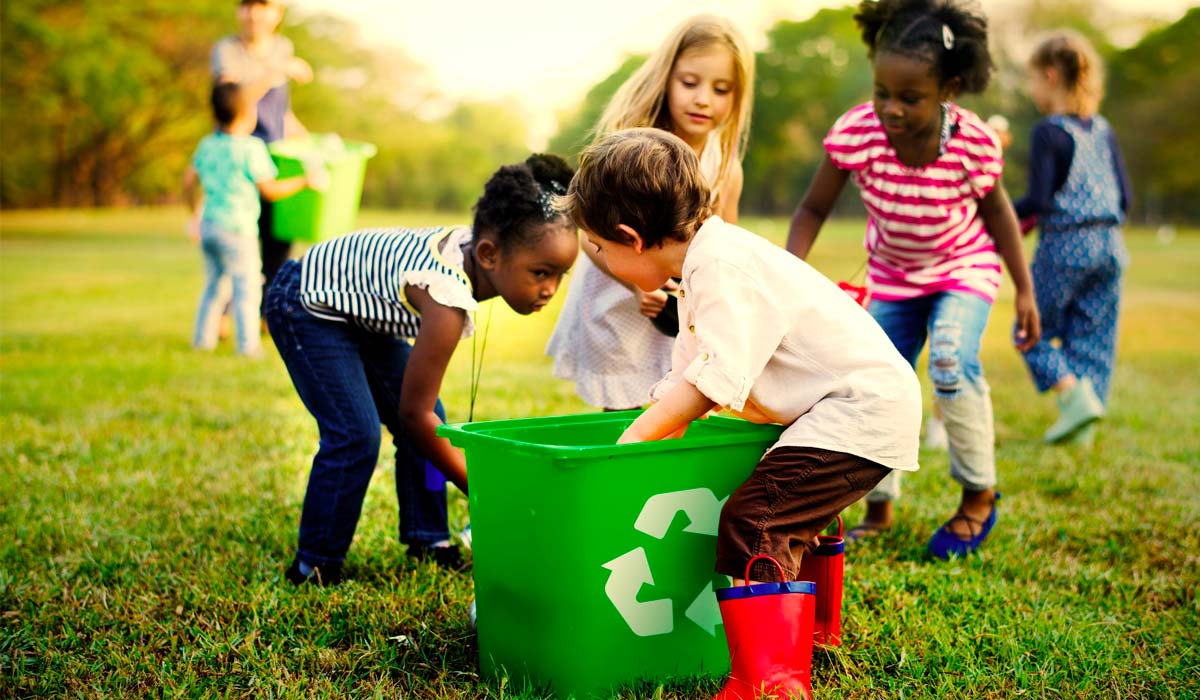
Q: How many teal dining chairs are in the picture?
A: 0